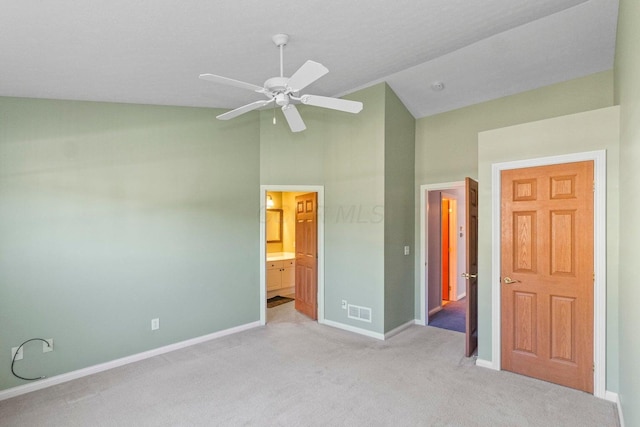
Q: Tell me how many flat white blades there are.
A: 5